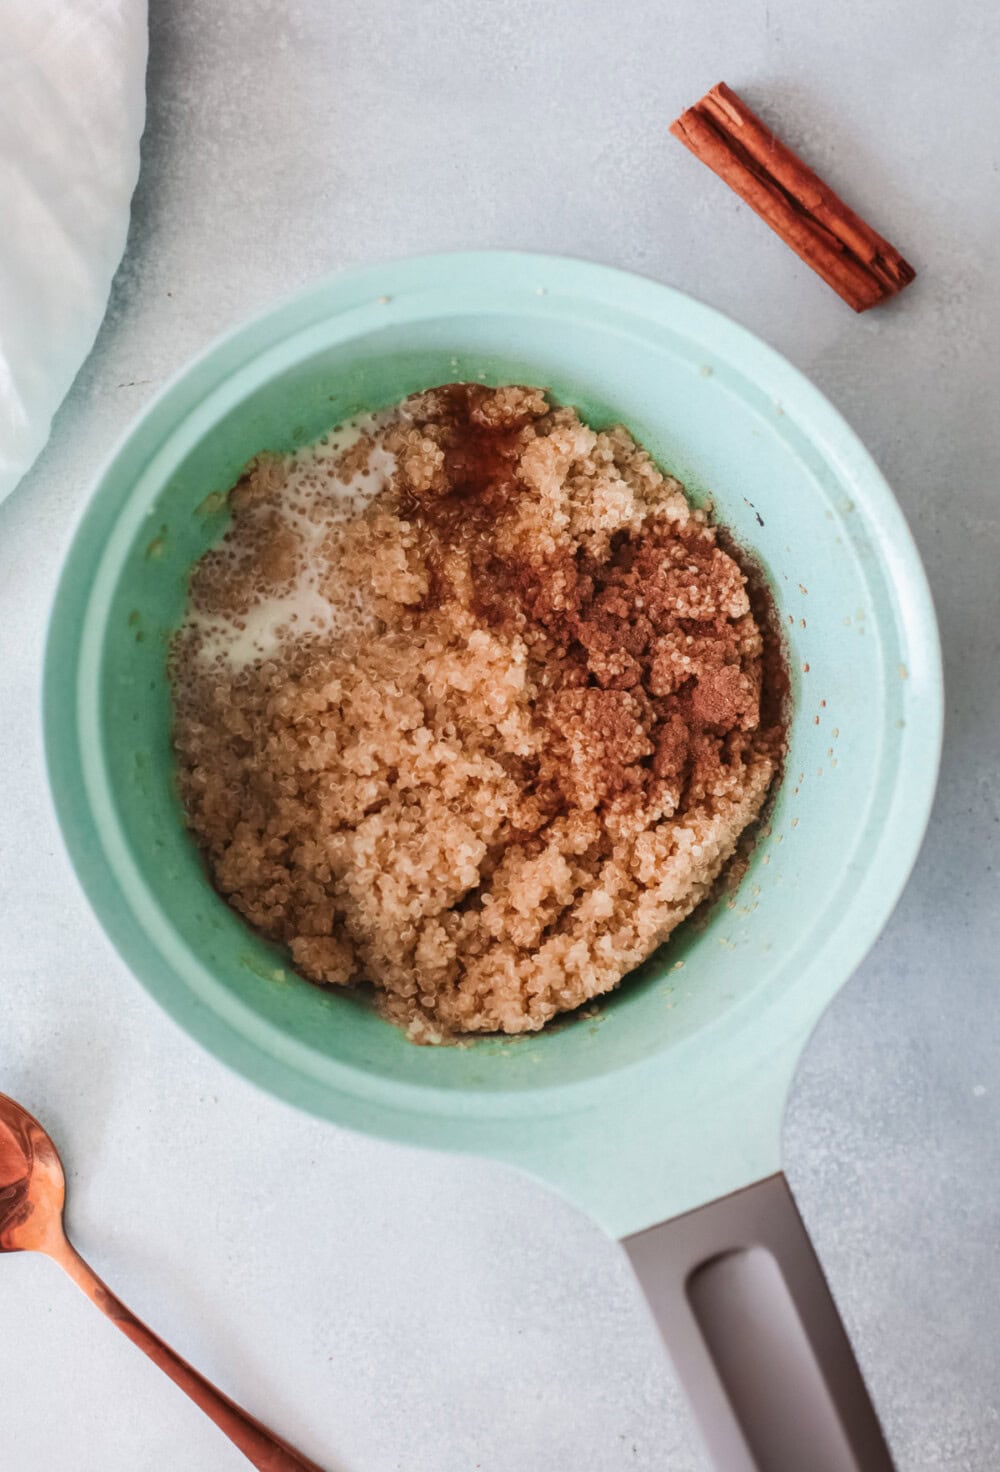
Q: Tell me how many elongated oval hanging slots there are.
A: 1